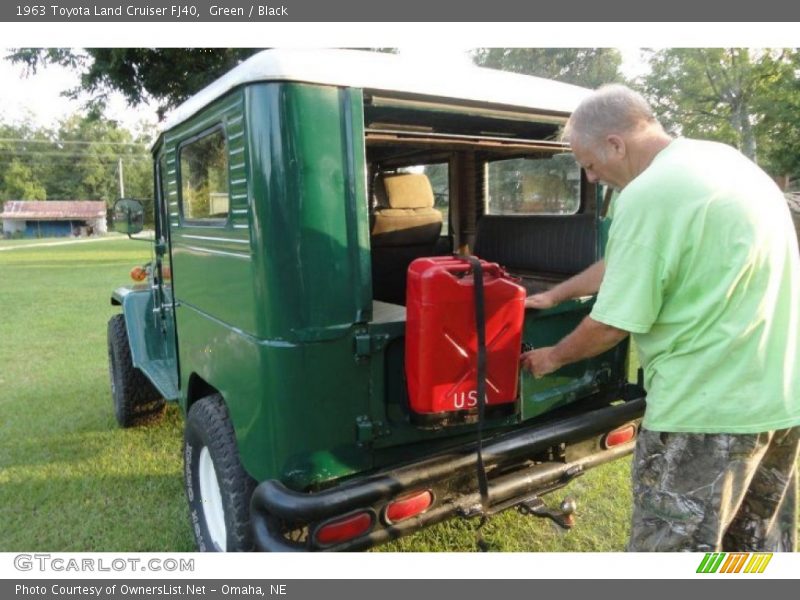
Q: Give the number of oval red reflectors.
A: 3